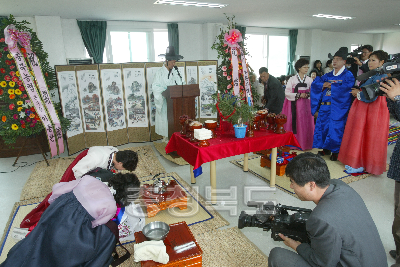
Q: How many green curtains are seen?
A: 4